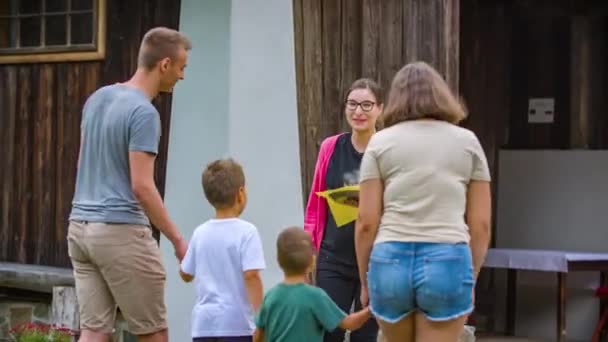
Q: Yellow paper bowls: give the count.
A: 1